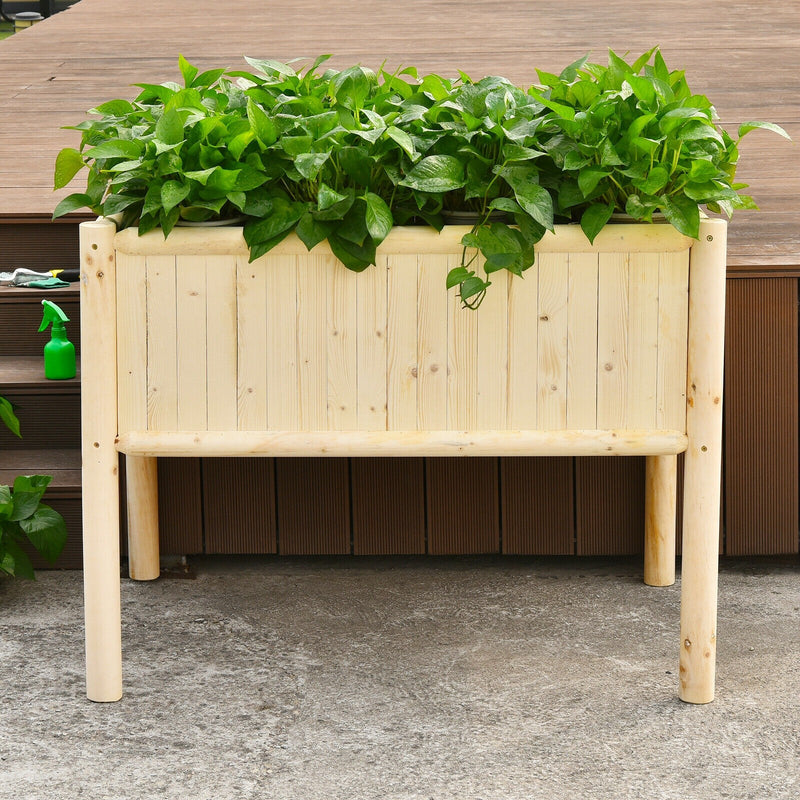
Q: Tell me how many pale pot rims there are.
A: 3